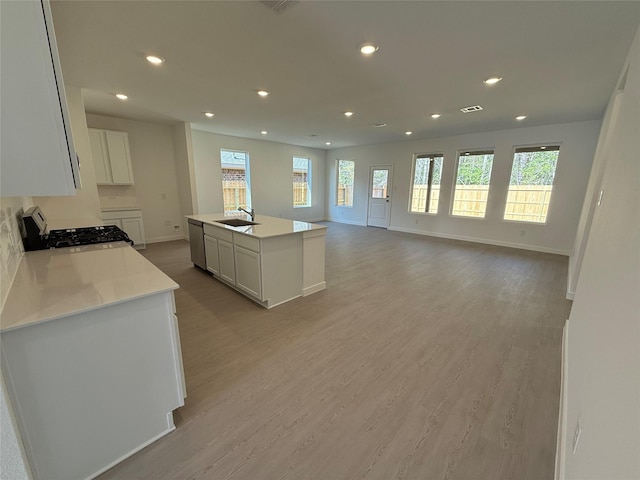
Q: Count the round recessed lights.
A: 12